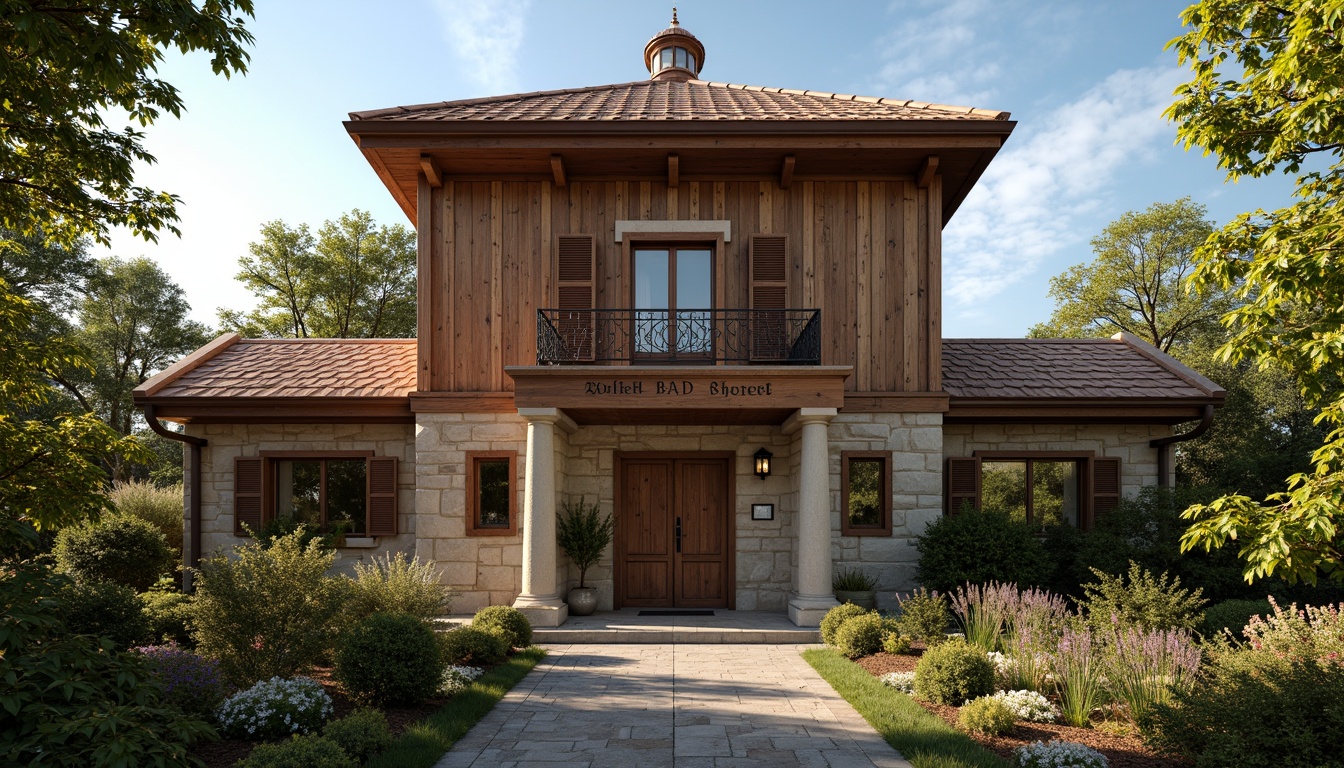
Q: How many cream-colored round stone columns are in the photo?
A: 2